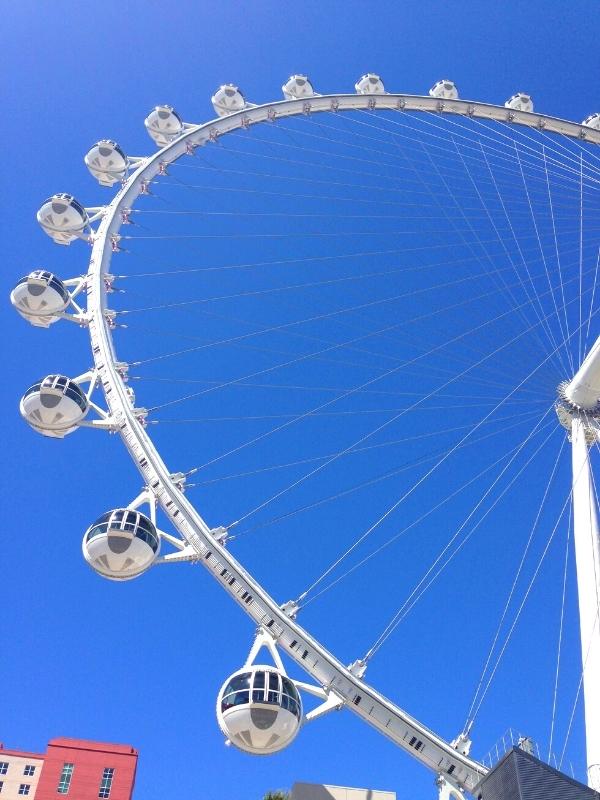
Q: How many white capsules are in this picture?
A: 13